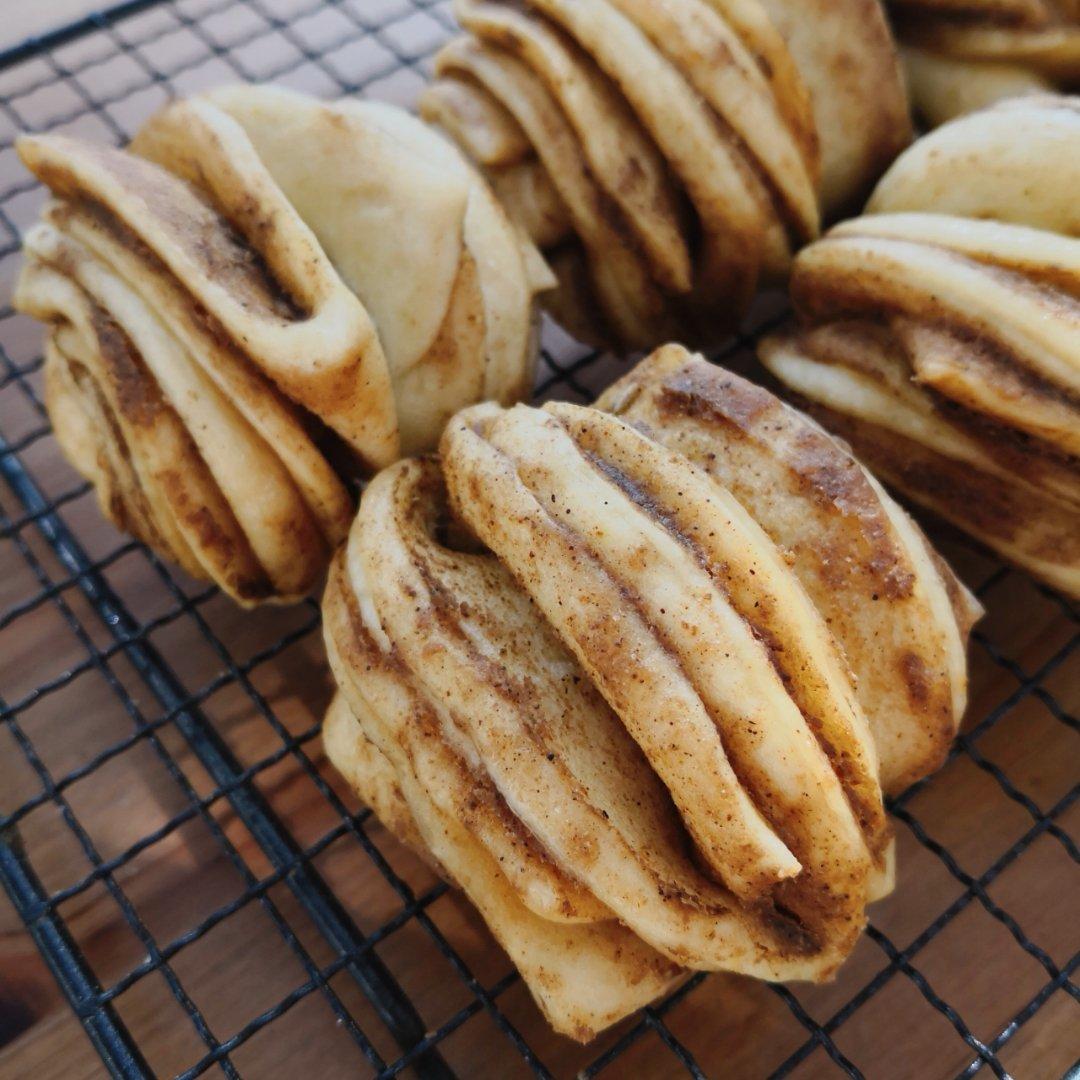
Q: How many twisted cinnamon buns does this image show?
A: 5